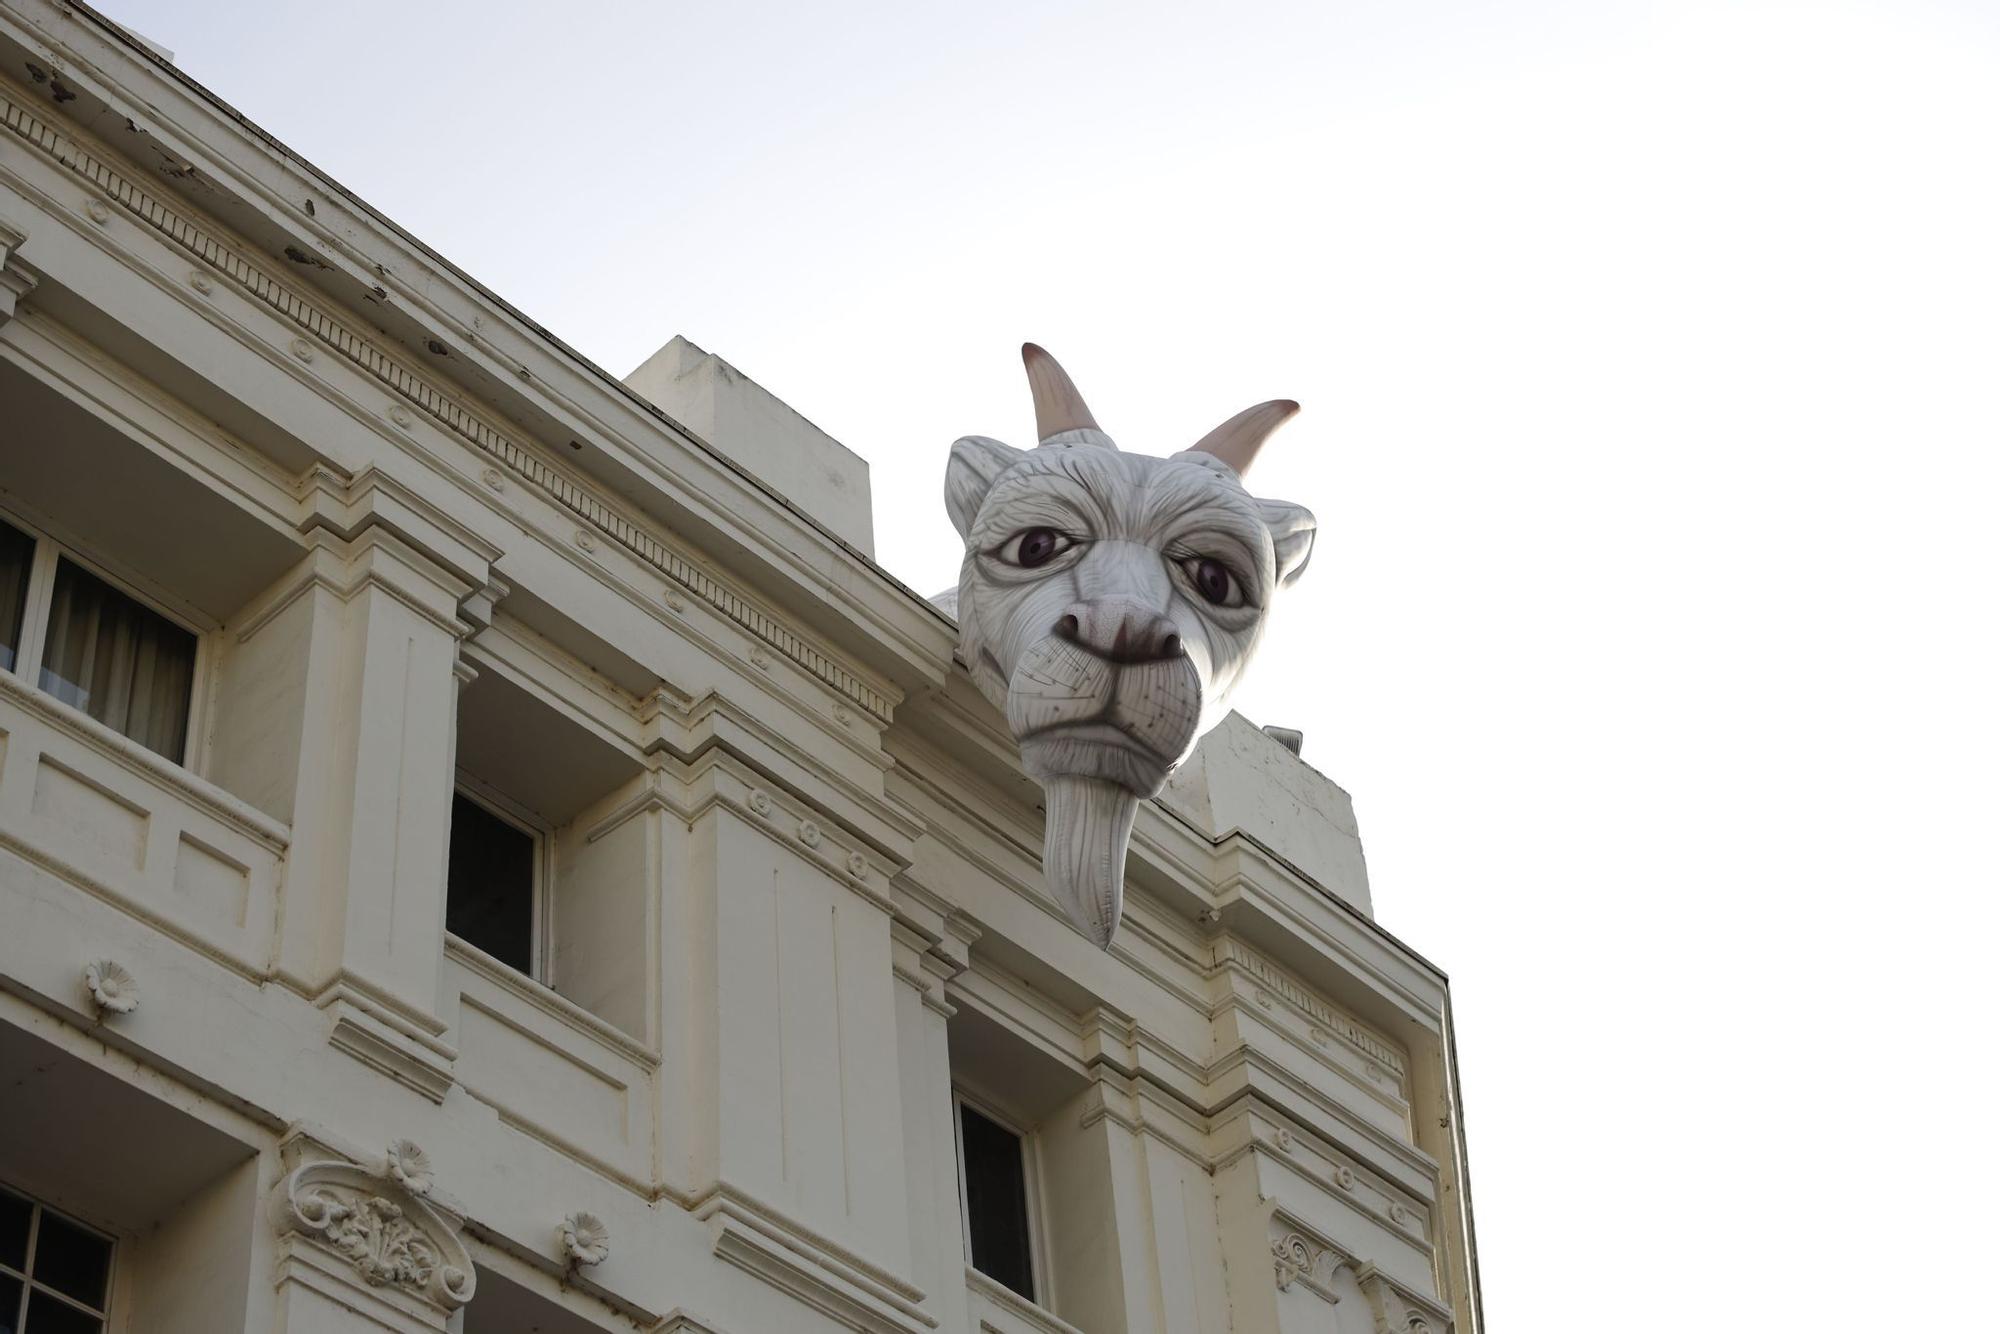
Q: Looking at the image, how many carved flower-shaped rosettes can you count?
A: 3